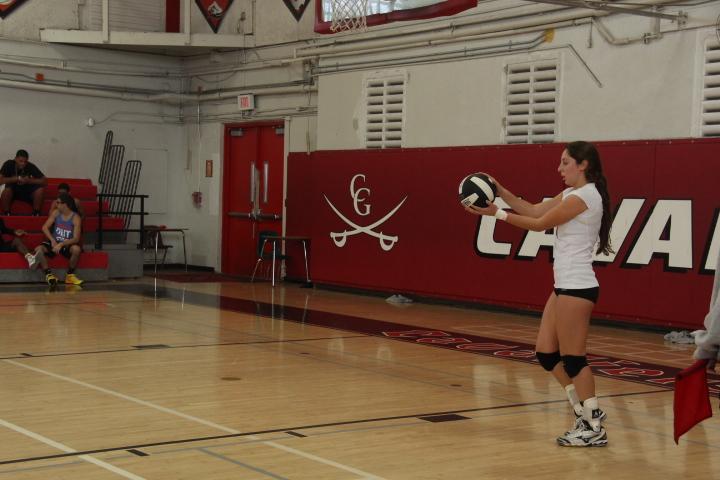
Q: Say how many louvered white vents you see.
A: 3